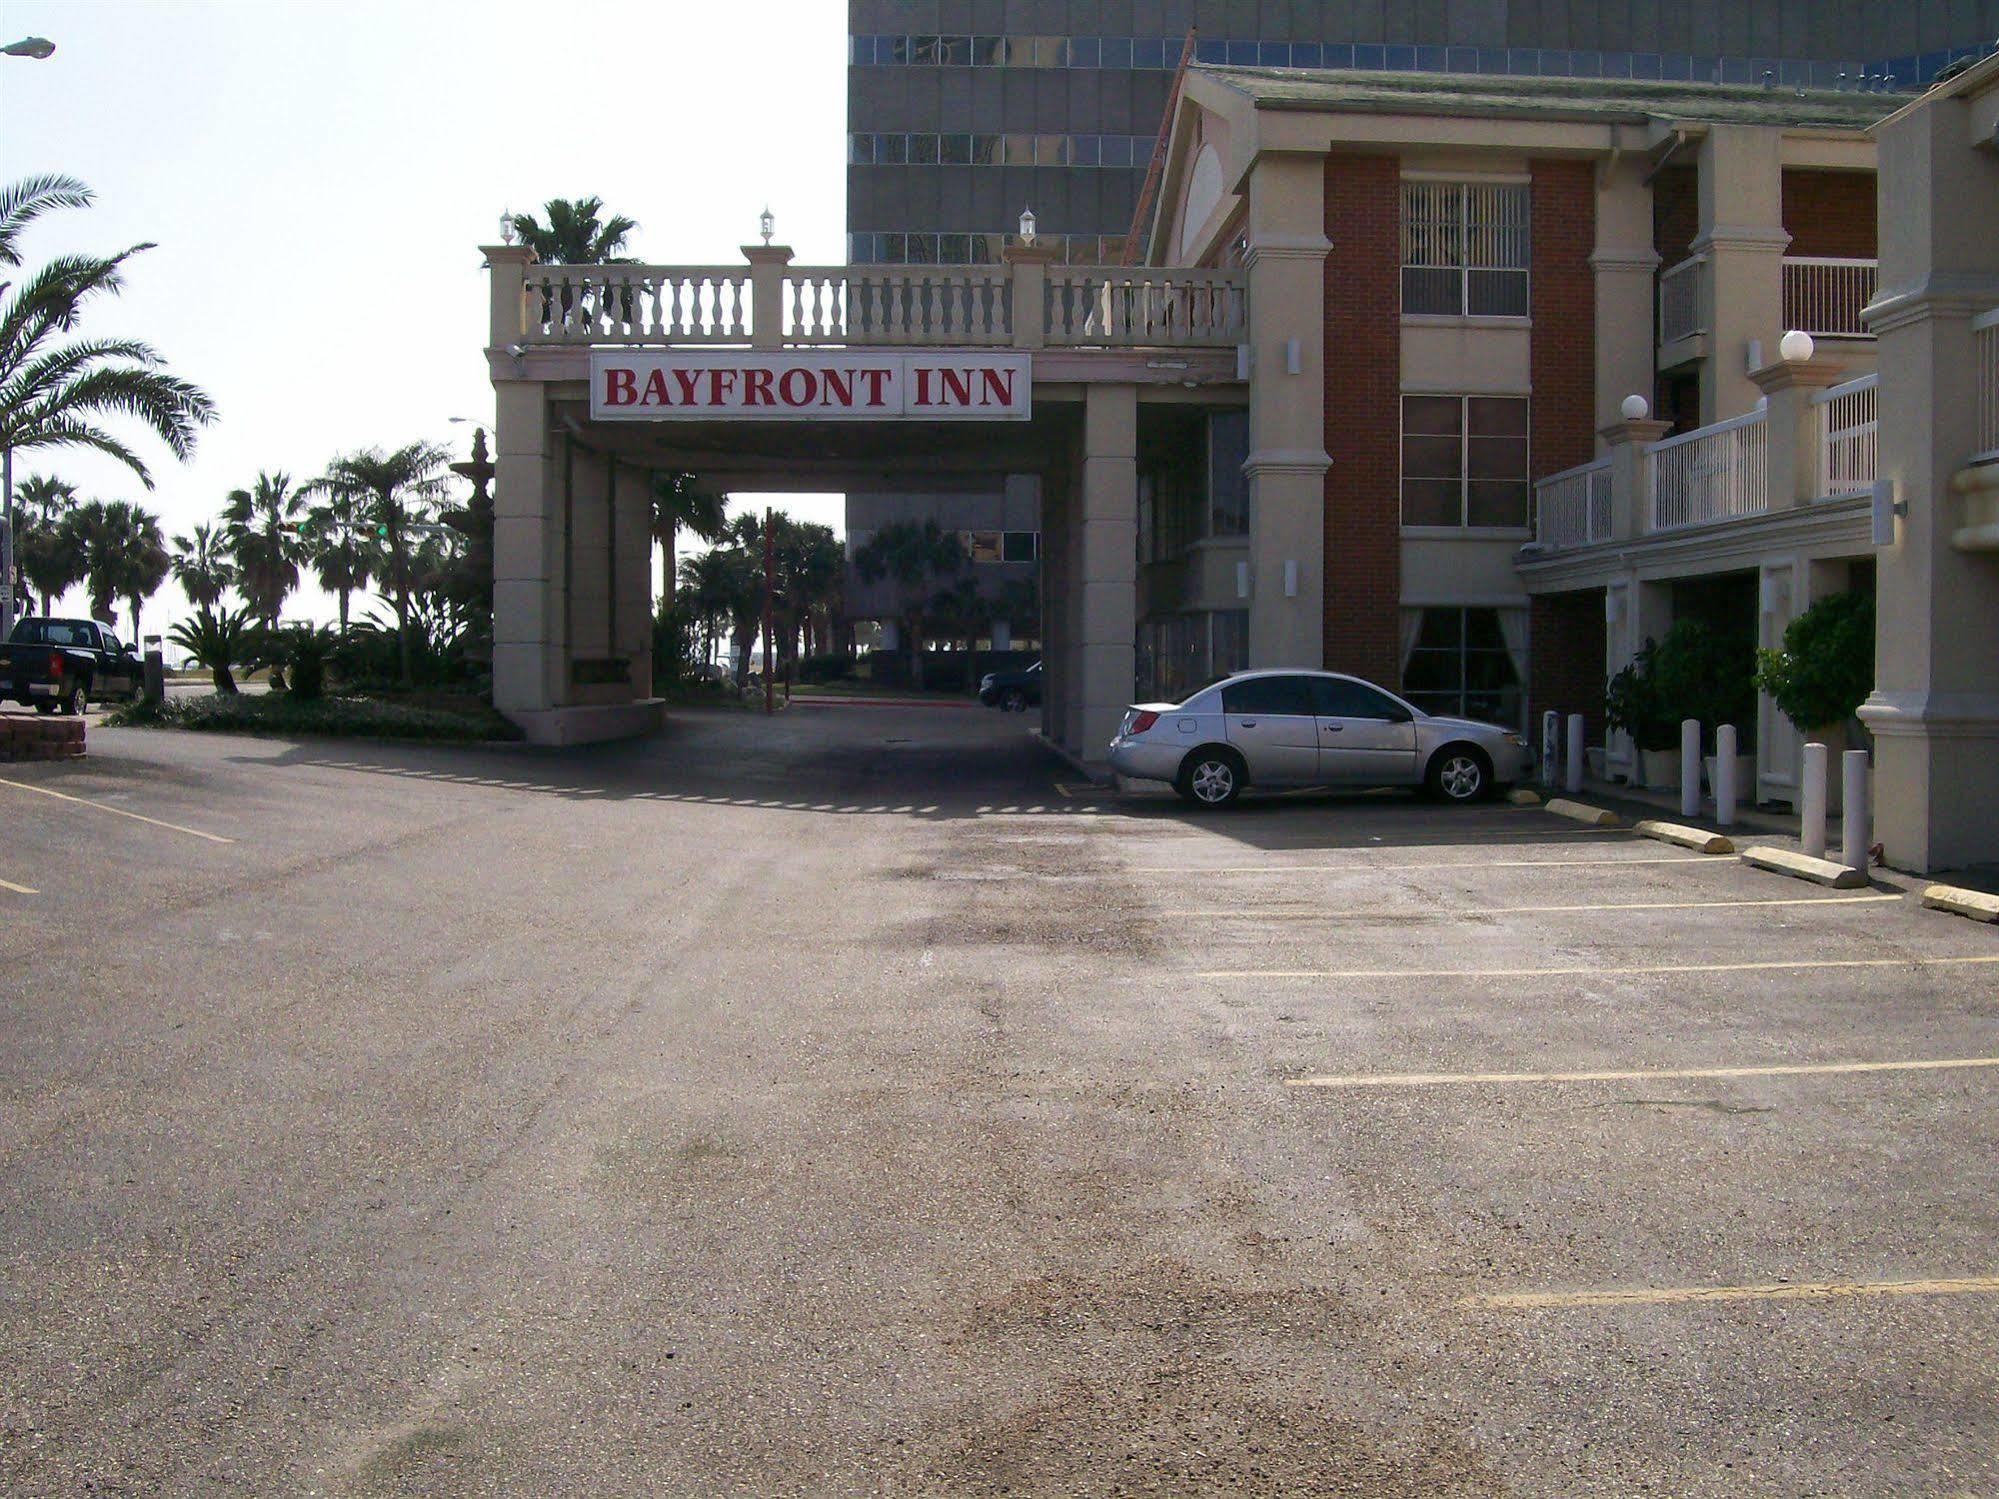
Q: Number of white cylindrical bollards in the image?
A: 6